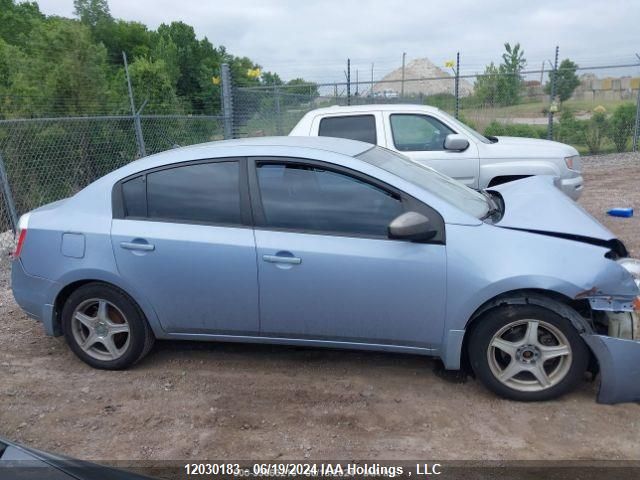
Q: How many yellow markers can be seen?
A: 3